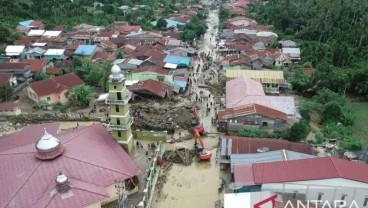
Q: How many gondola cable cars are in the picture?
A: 0